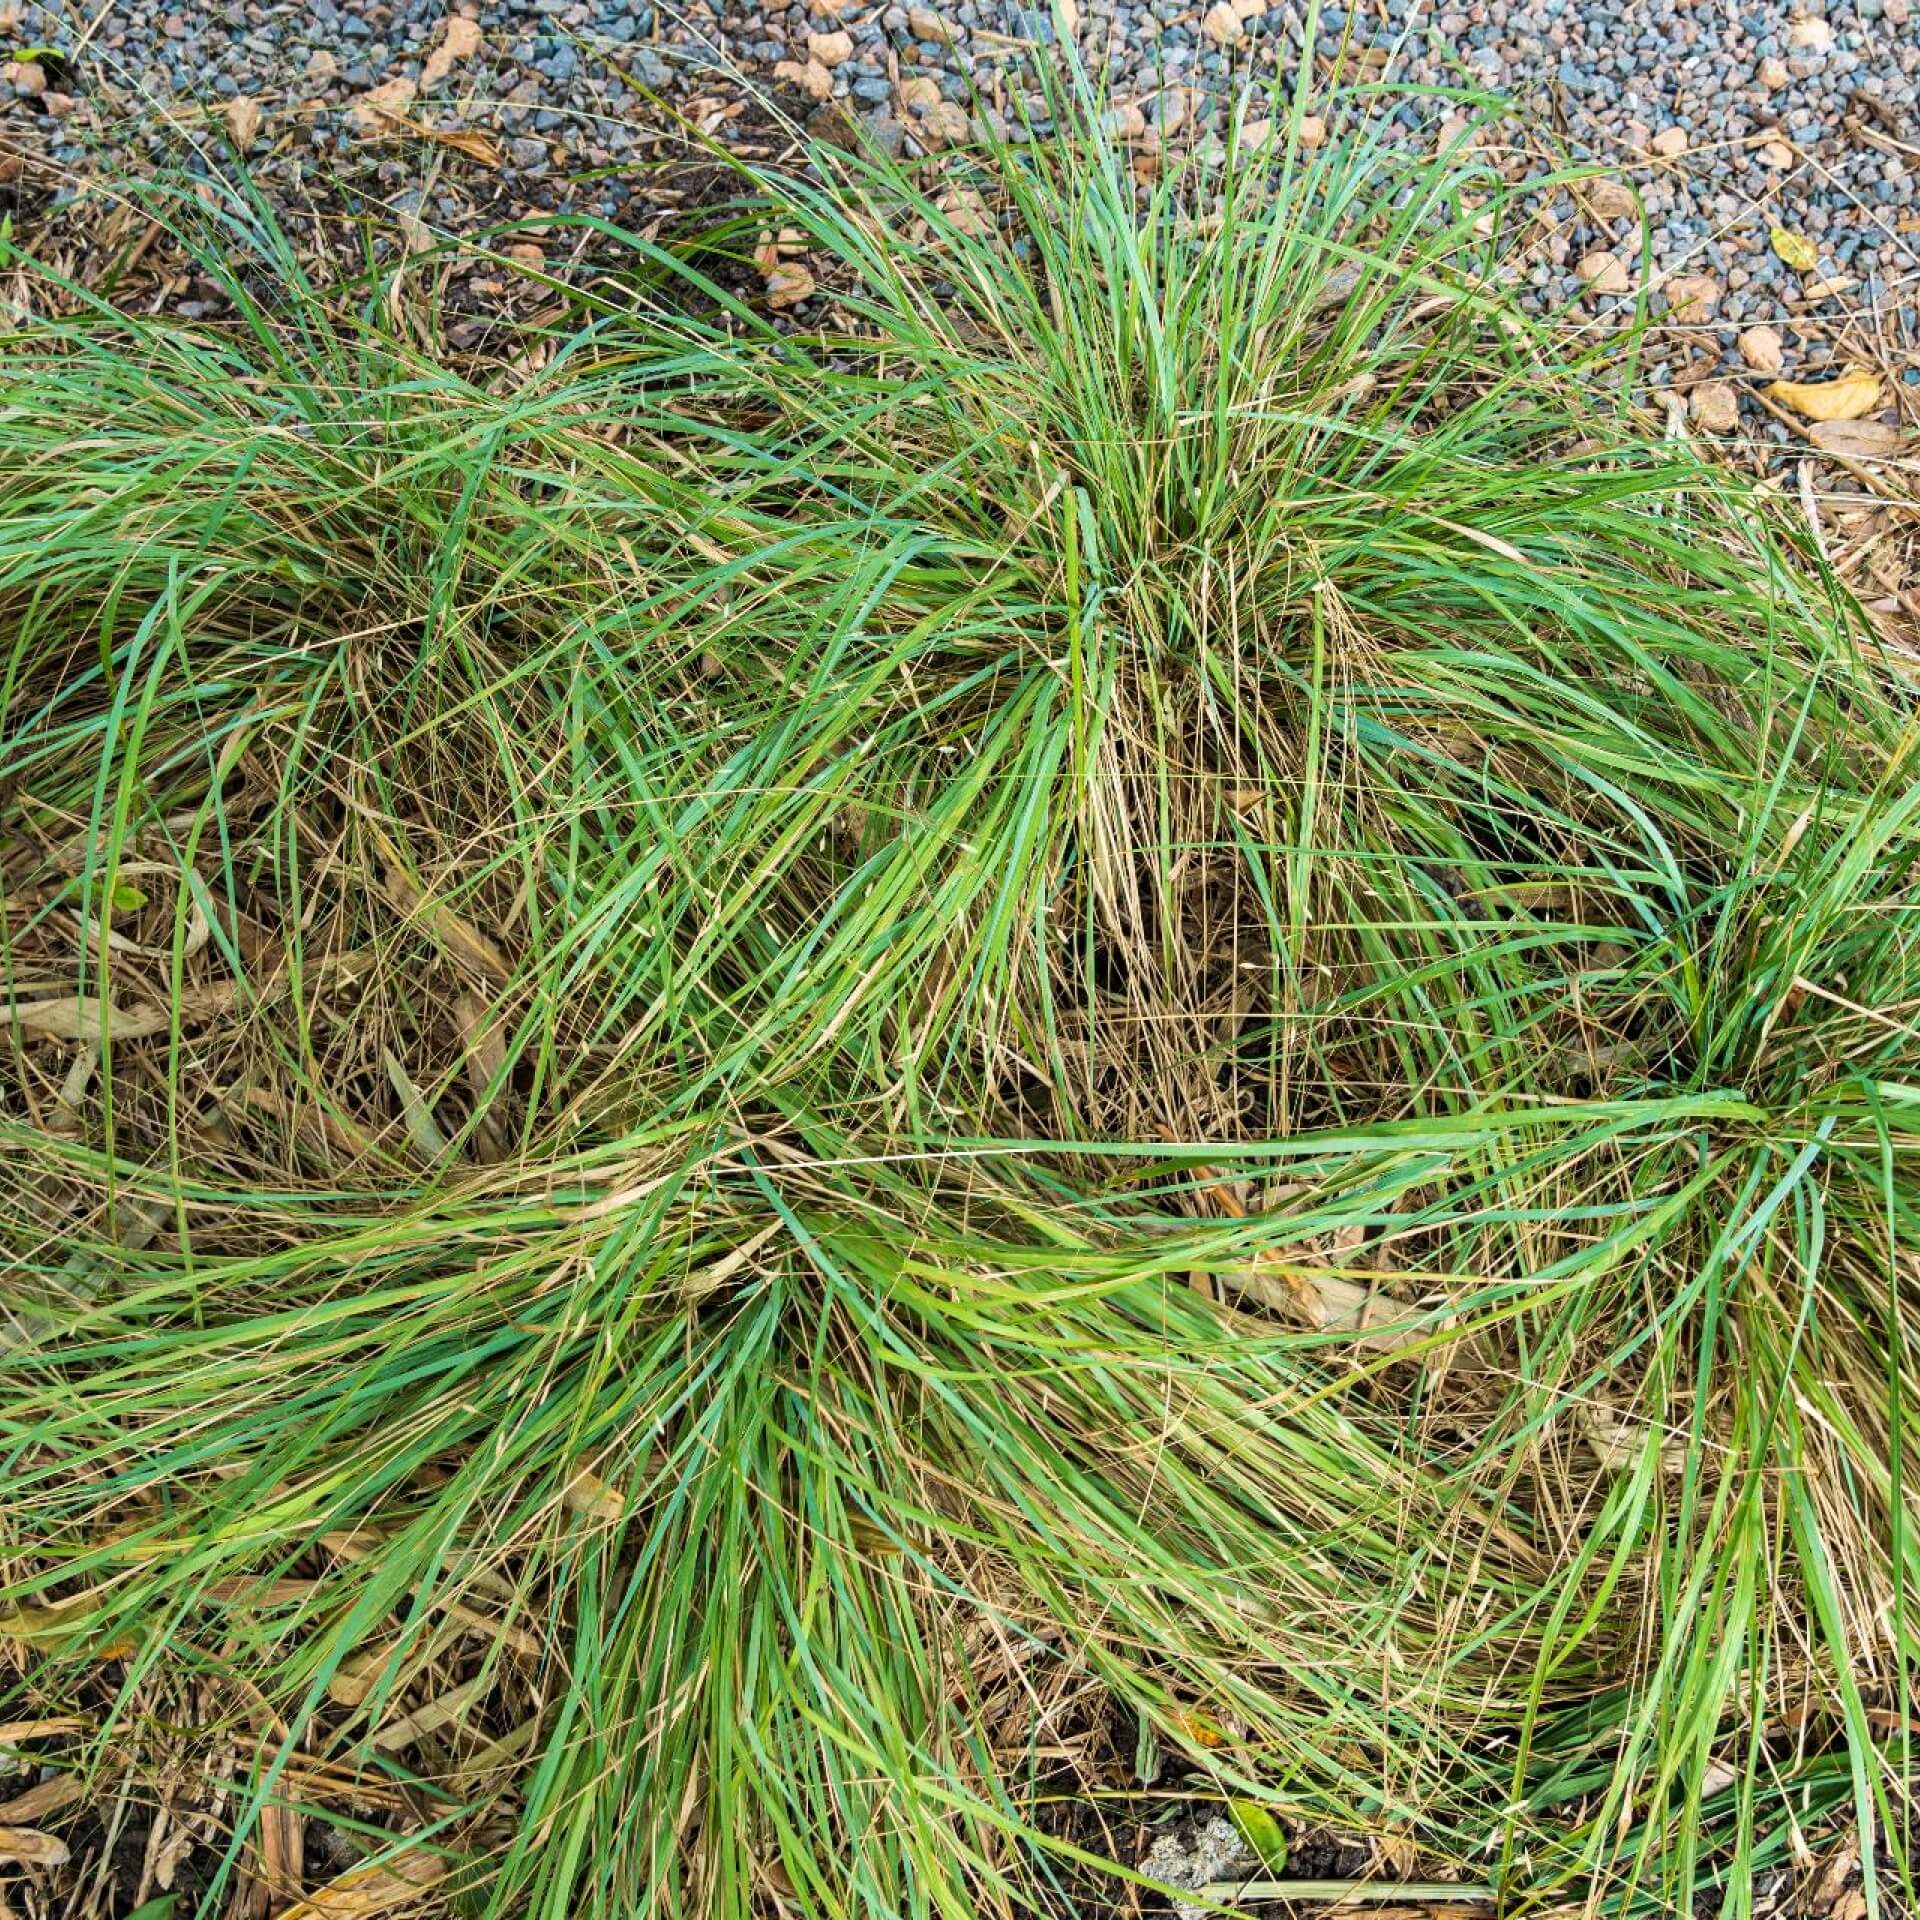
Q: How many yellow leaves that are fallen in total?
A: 2